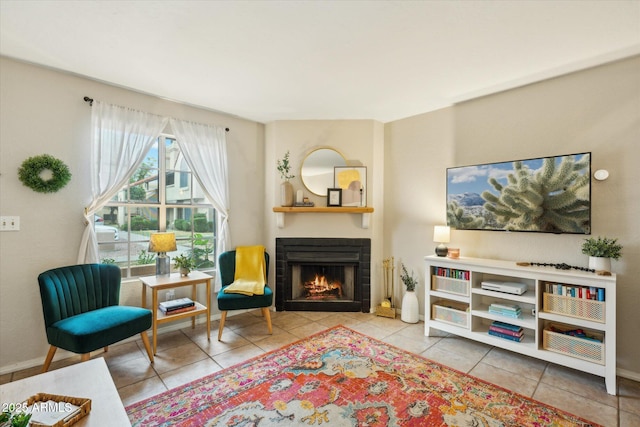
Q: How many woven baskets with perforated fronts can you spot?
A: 4